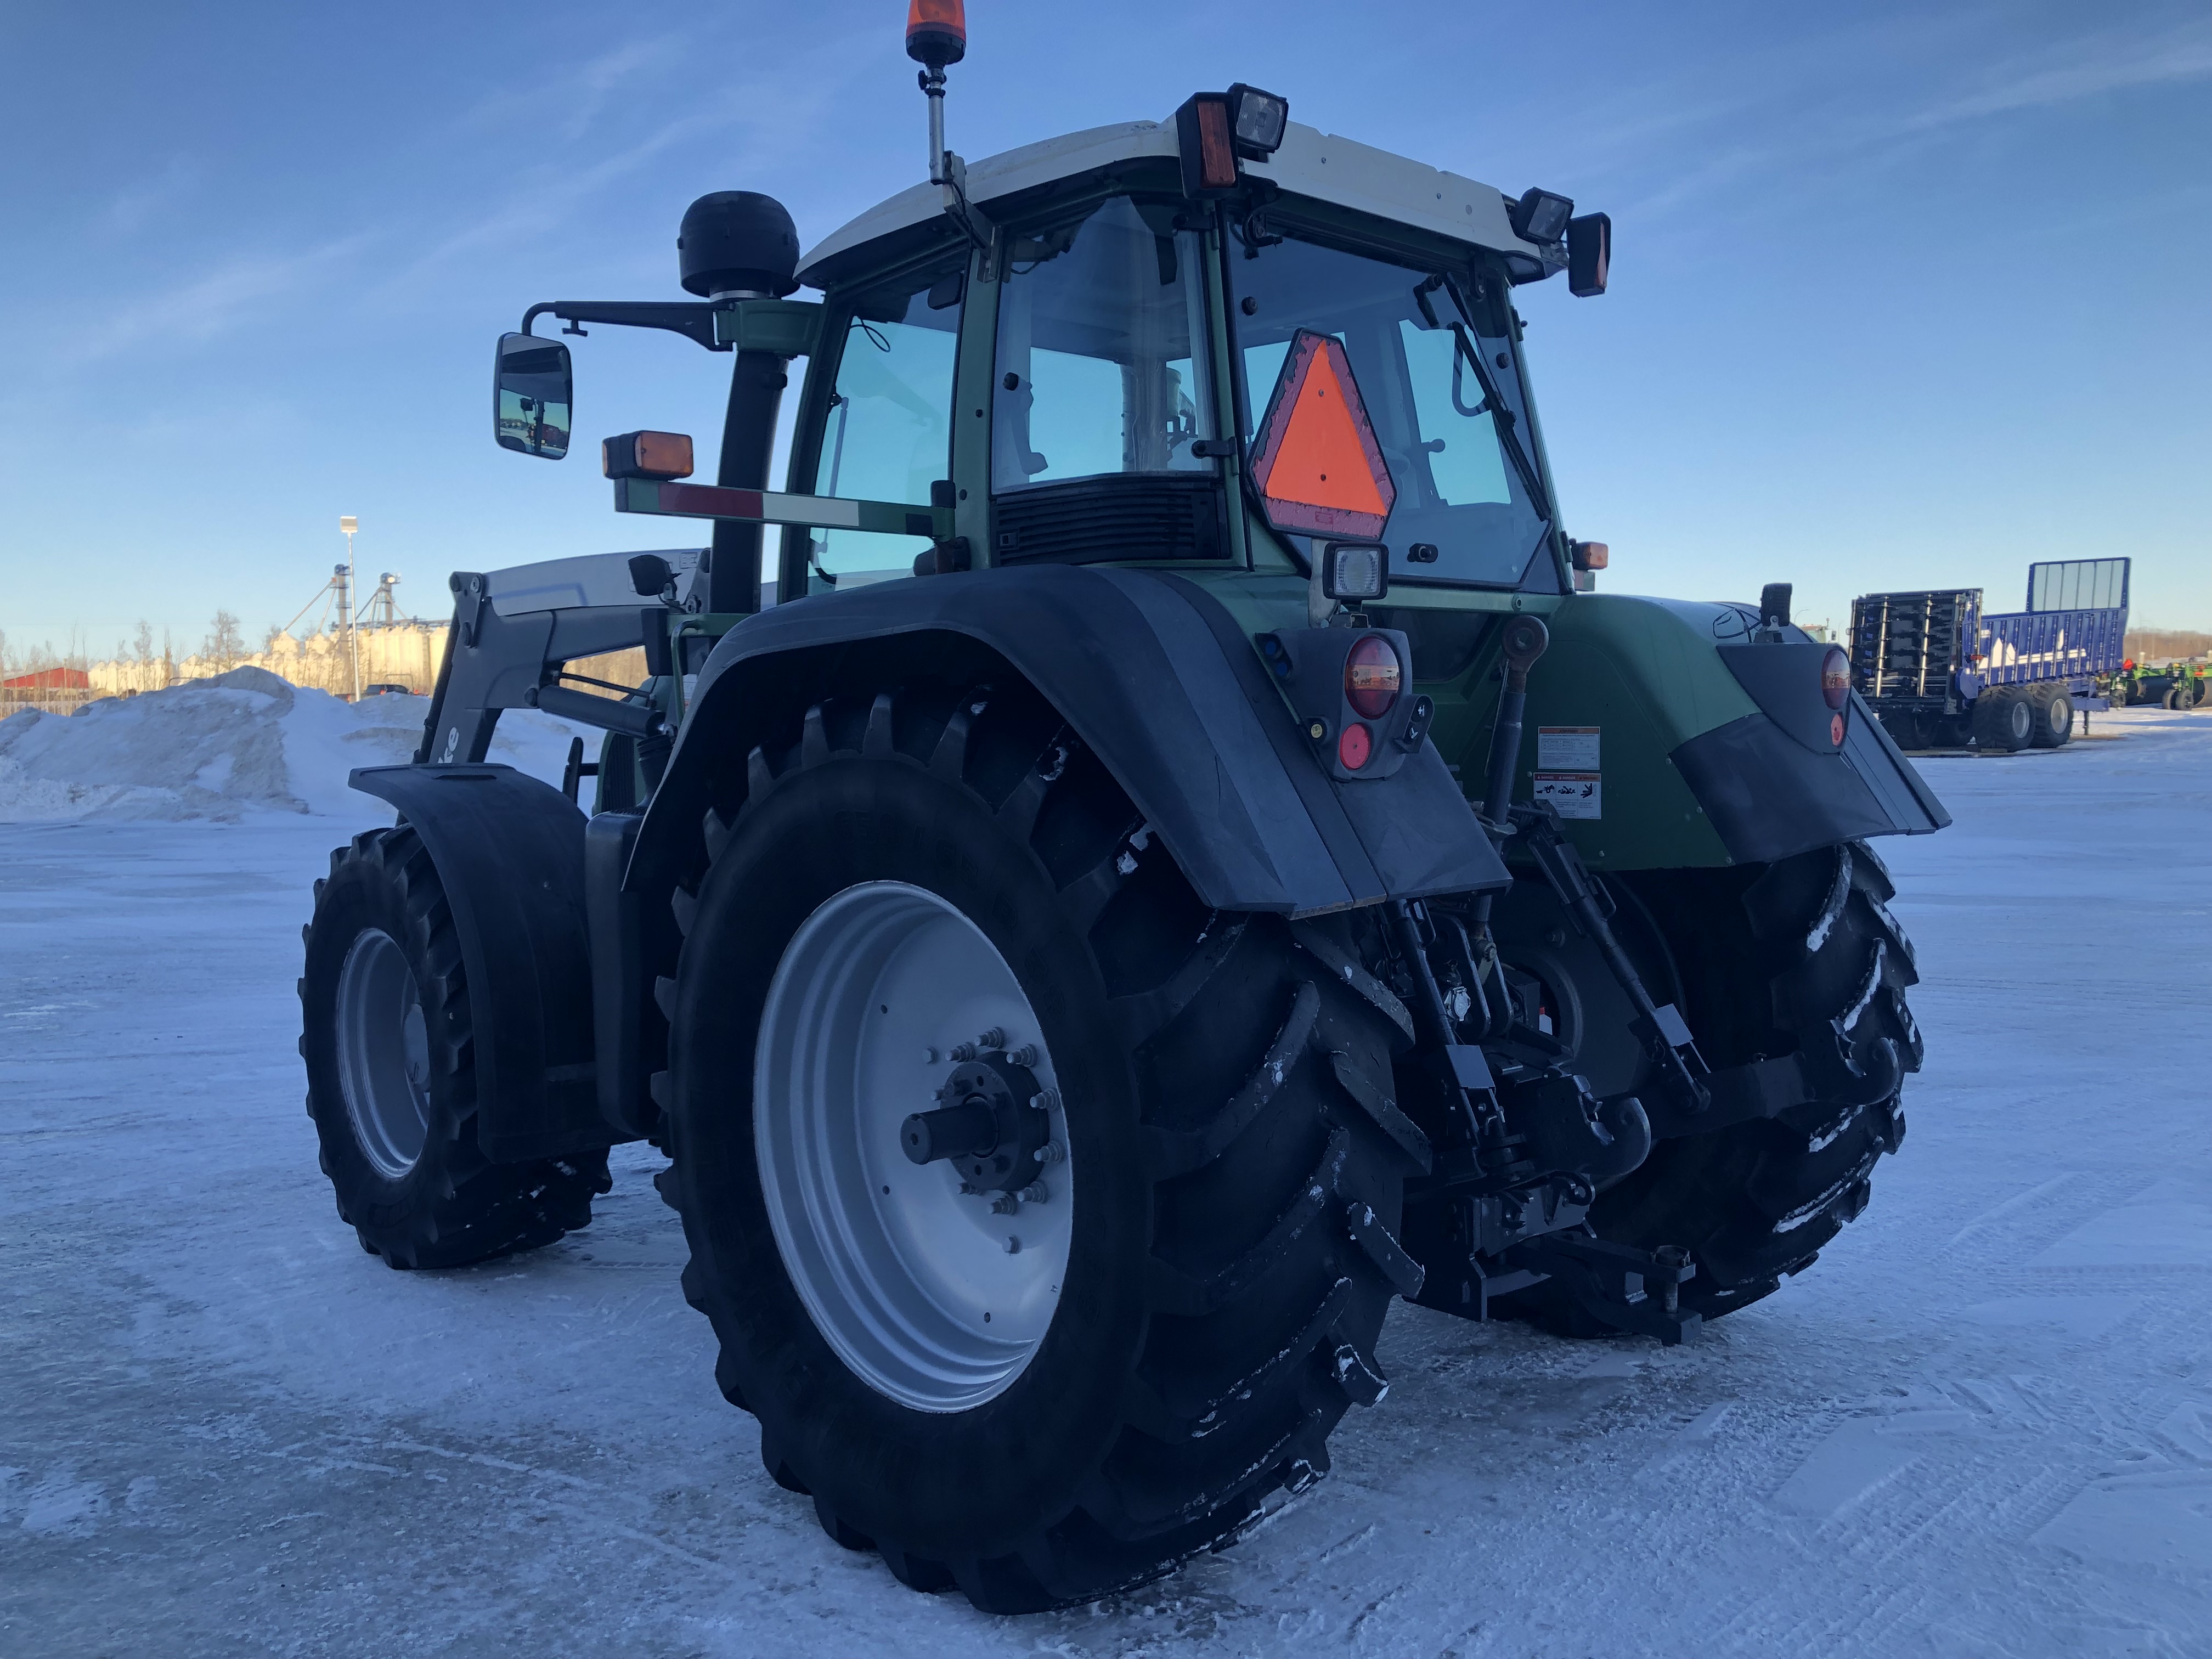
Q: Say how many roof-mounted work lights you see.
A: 2